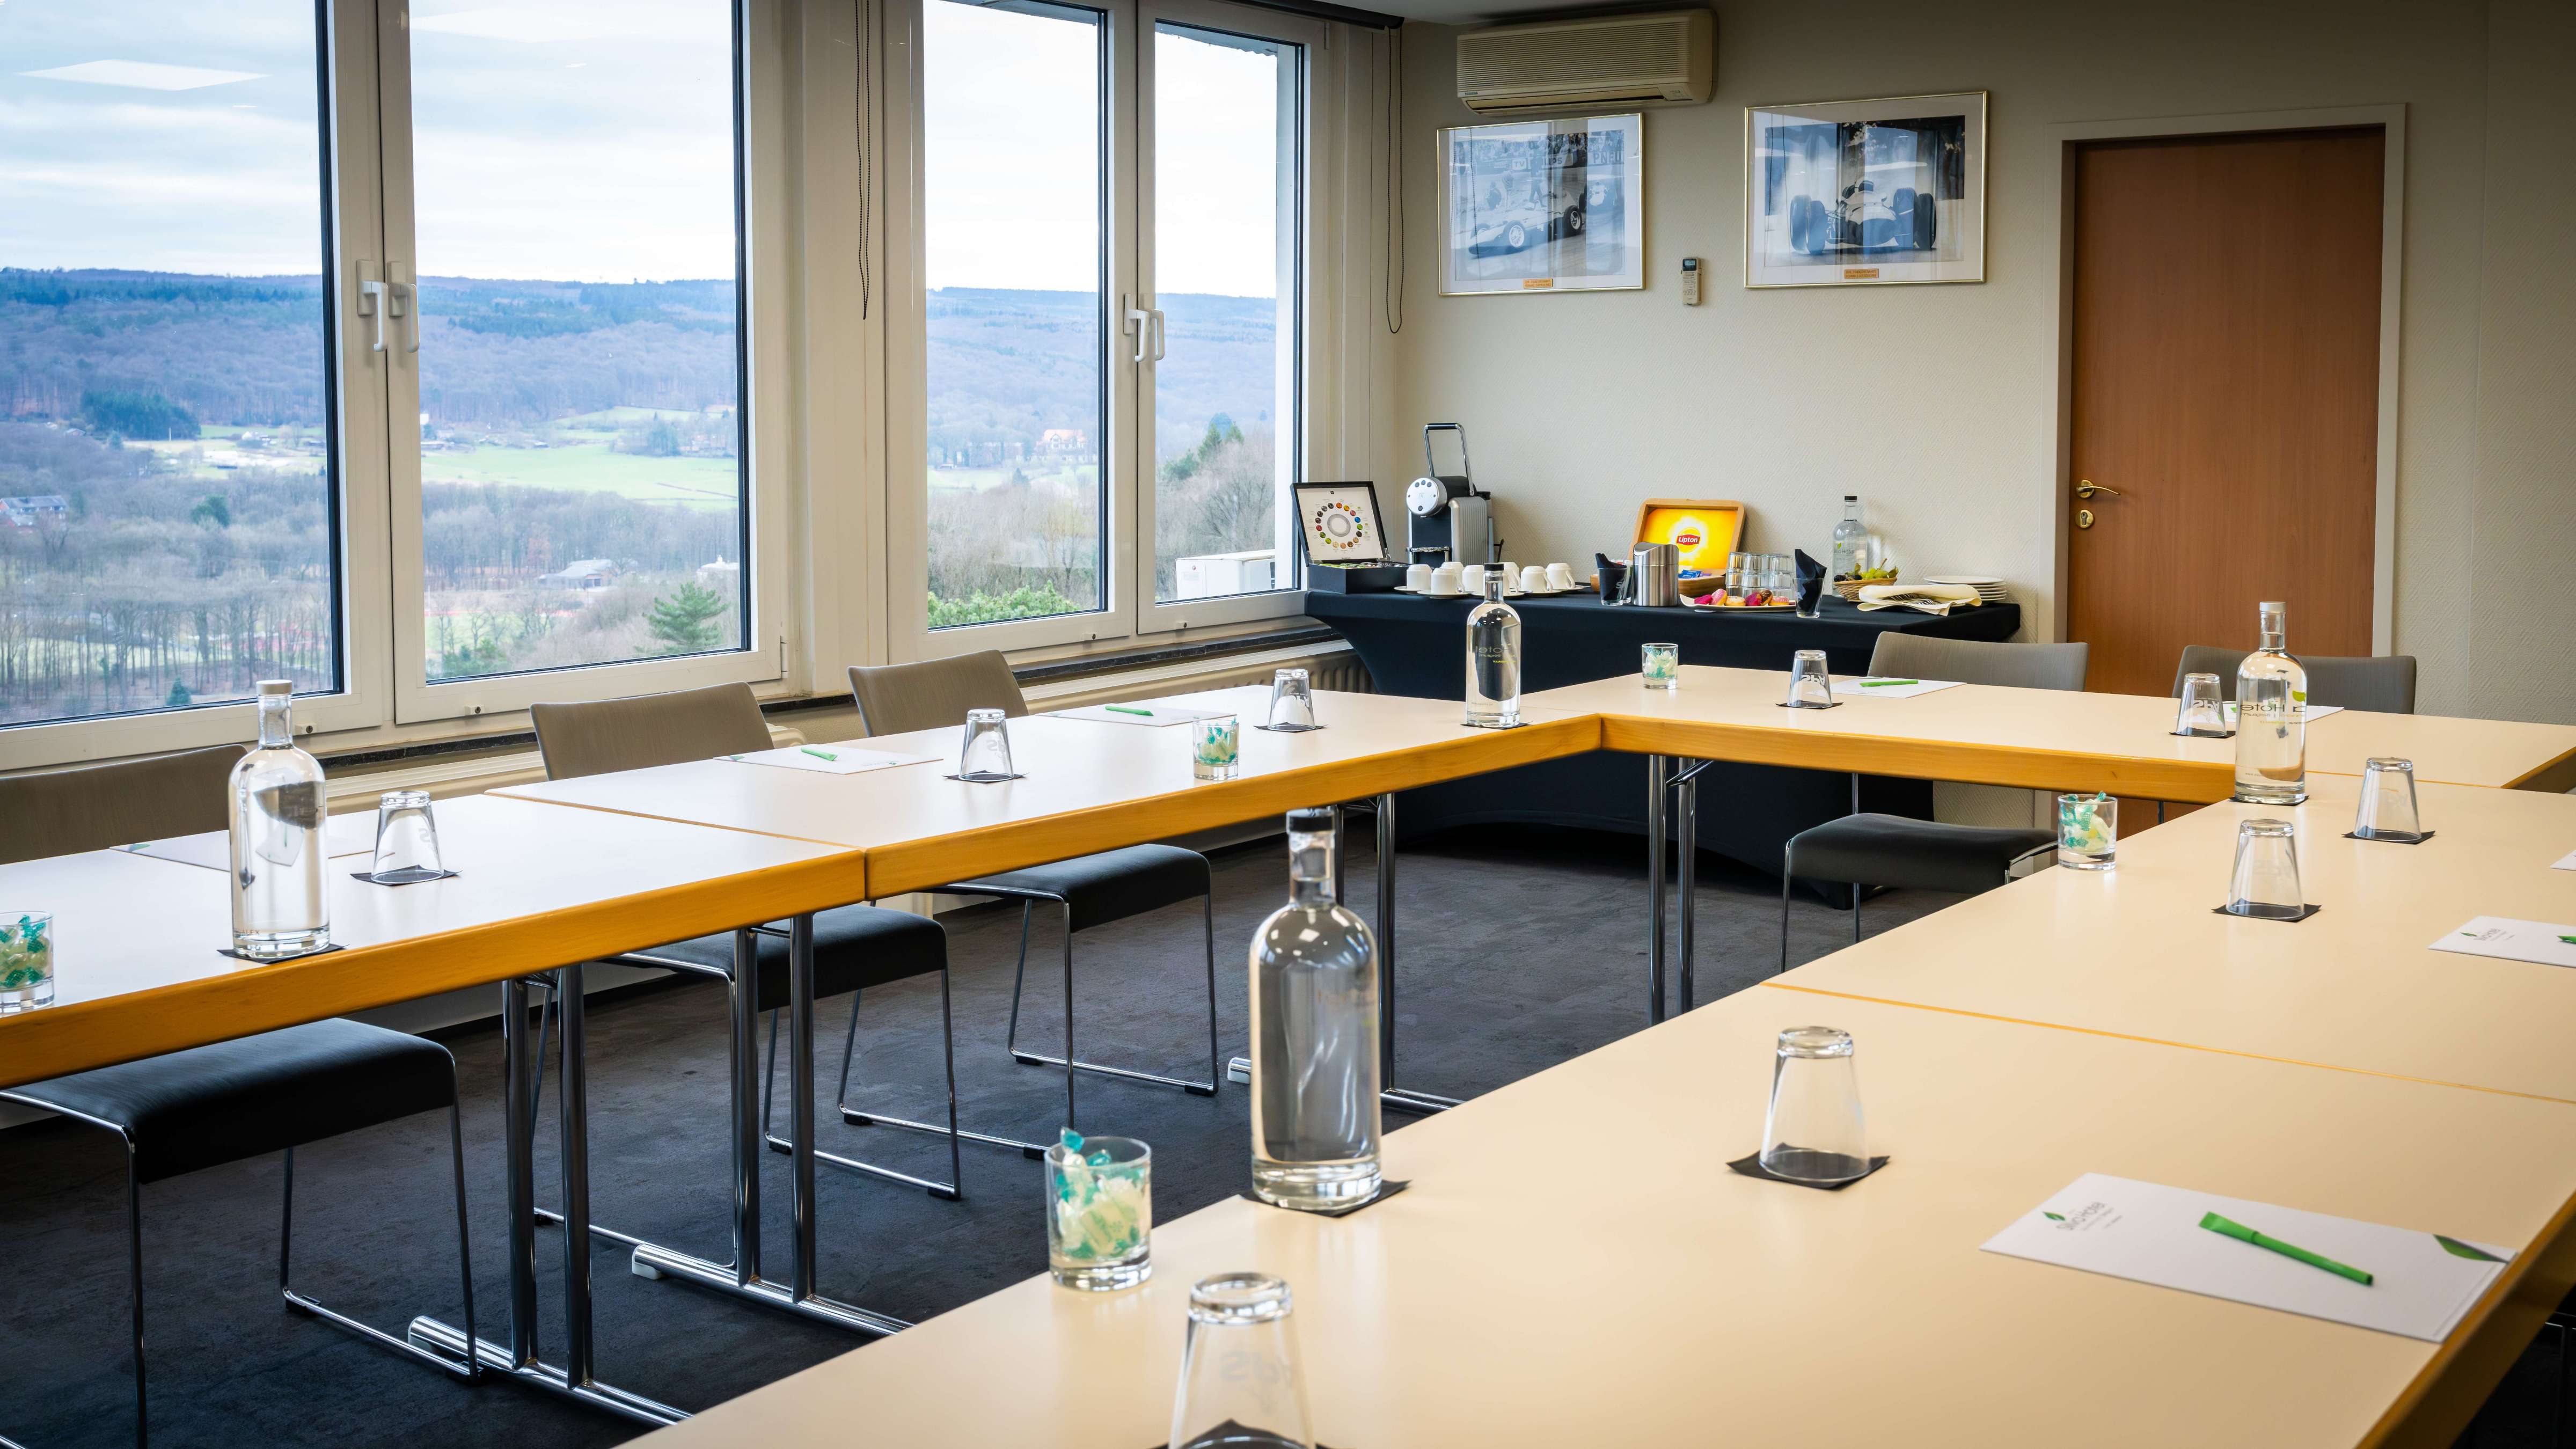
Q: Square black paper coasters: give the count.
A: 13